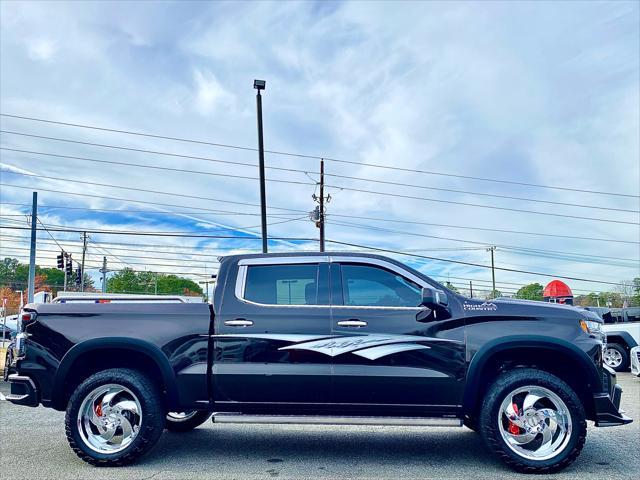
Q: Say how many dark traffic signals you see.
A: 3